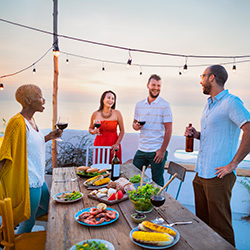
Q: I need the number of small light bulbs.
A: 10